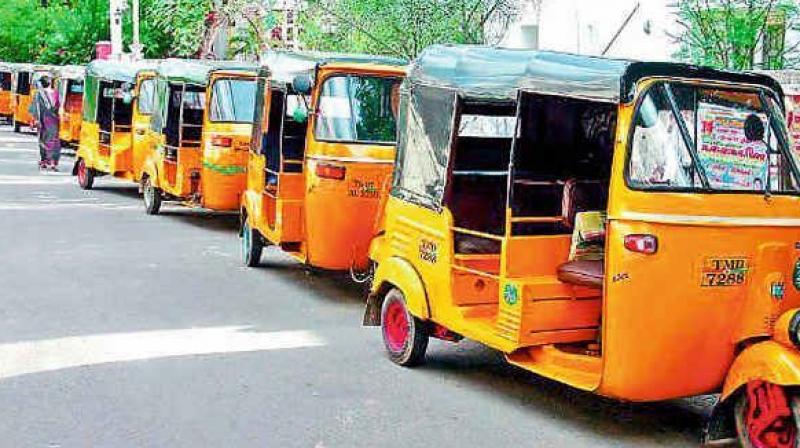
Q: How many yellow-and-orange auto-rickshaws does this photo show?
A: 7